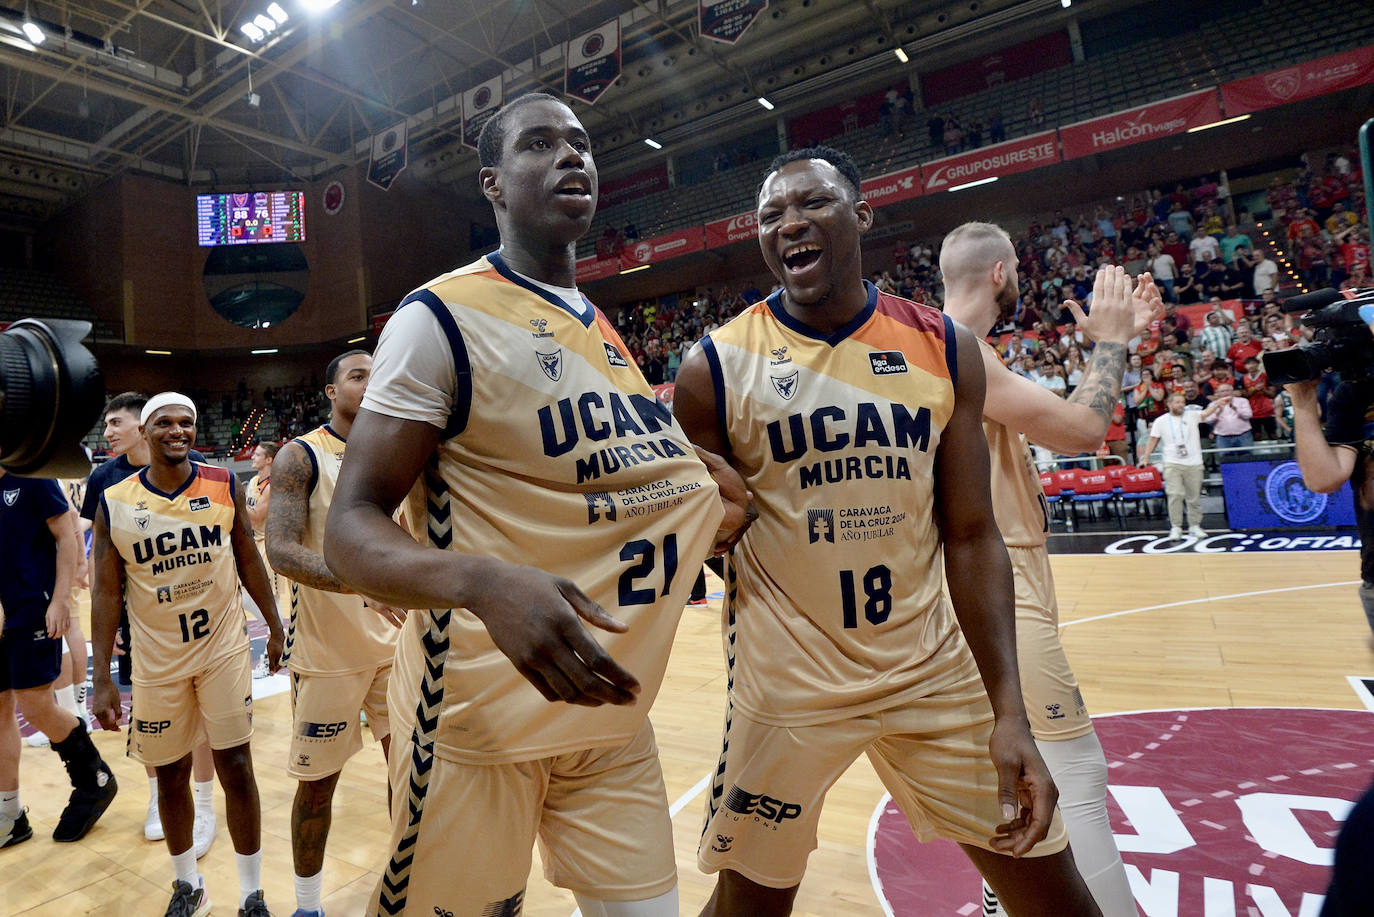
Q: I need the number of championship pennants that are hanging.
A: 4